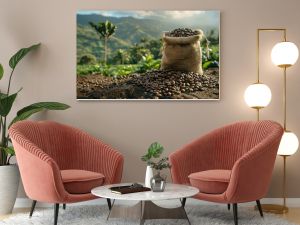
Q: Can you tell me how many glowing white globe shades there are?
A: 3